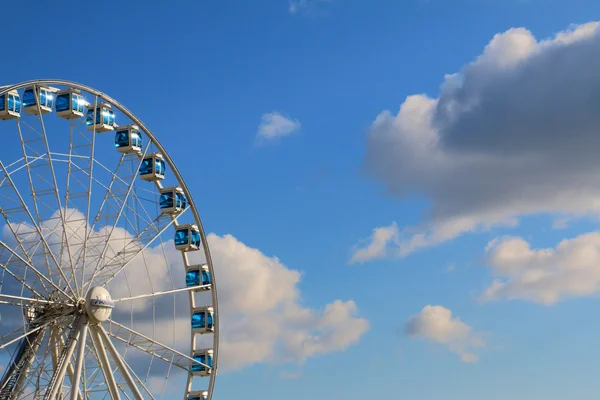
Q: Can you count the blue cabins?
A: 12